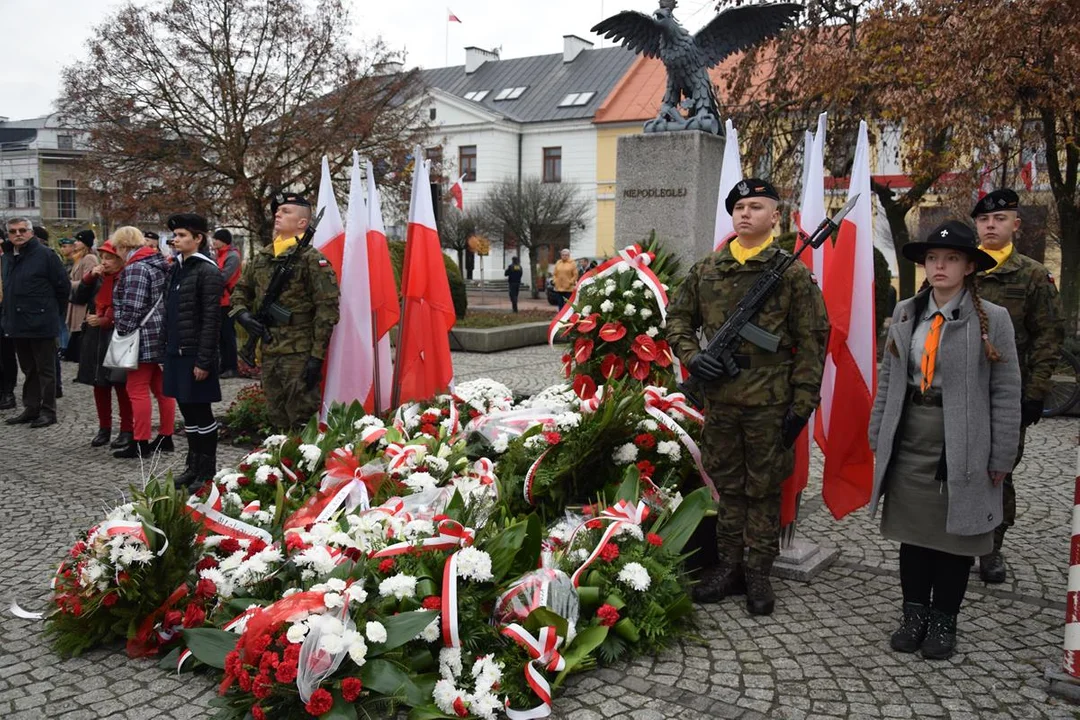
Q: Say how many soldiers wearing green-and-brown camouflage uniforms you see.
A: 3